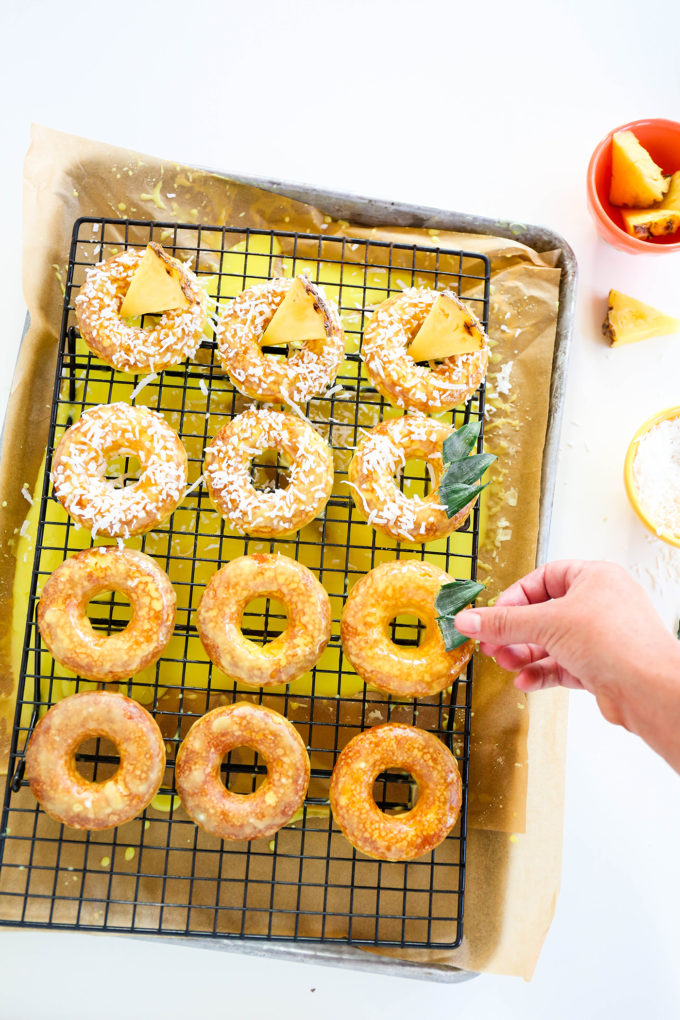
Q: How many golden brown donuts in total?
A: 12